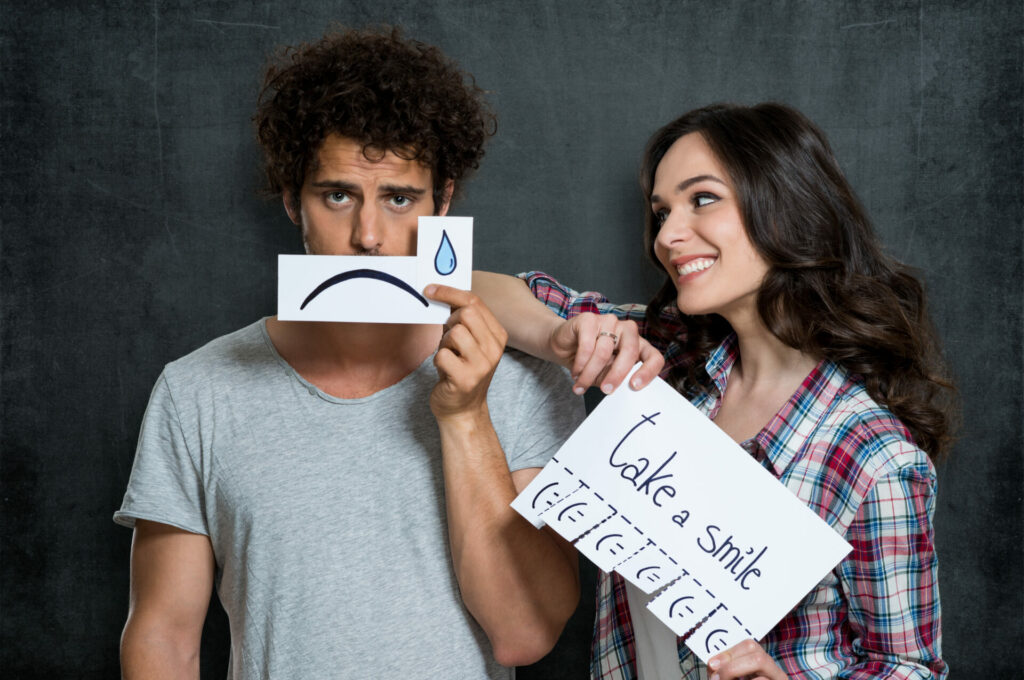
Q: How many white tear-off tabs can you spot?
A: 6